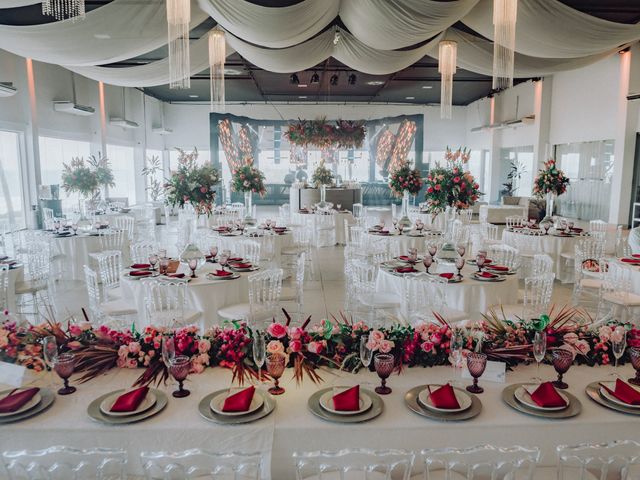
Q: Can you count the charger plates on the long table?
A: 7